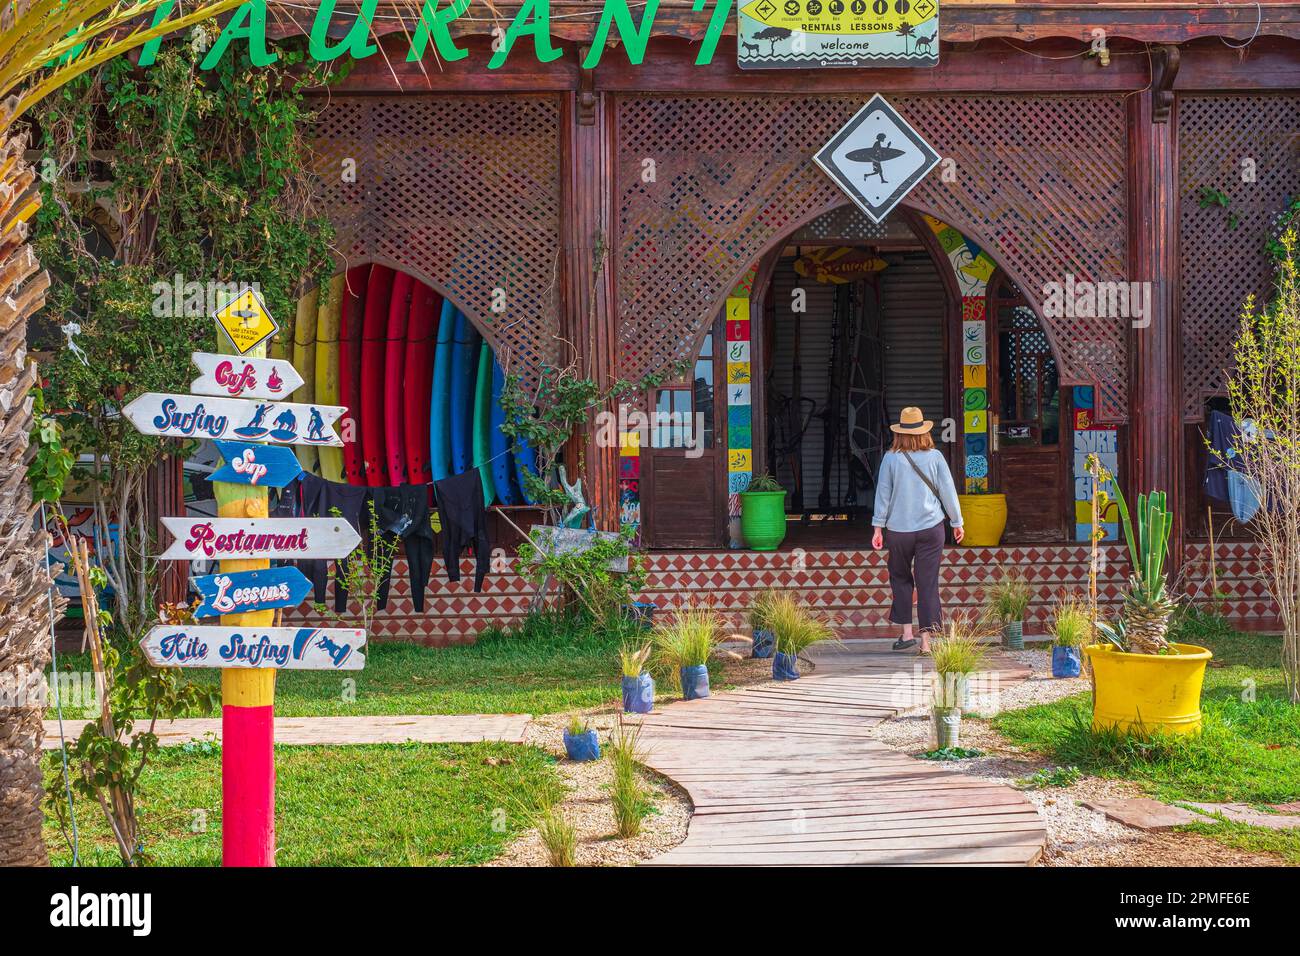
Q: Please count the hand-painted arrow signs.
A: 6